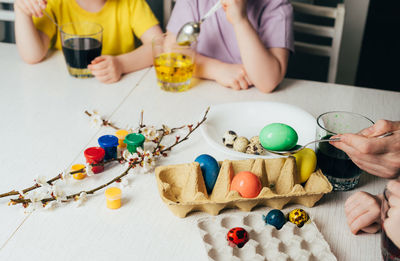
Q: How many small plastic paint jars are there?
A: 6